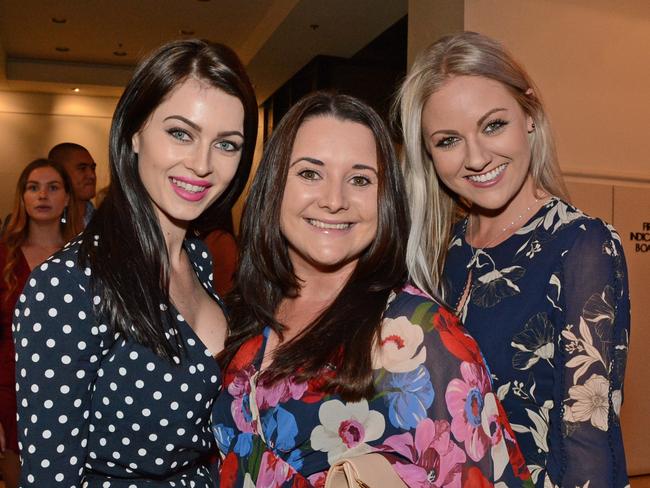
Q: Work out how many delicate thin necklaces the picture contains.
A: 1